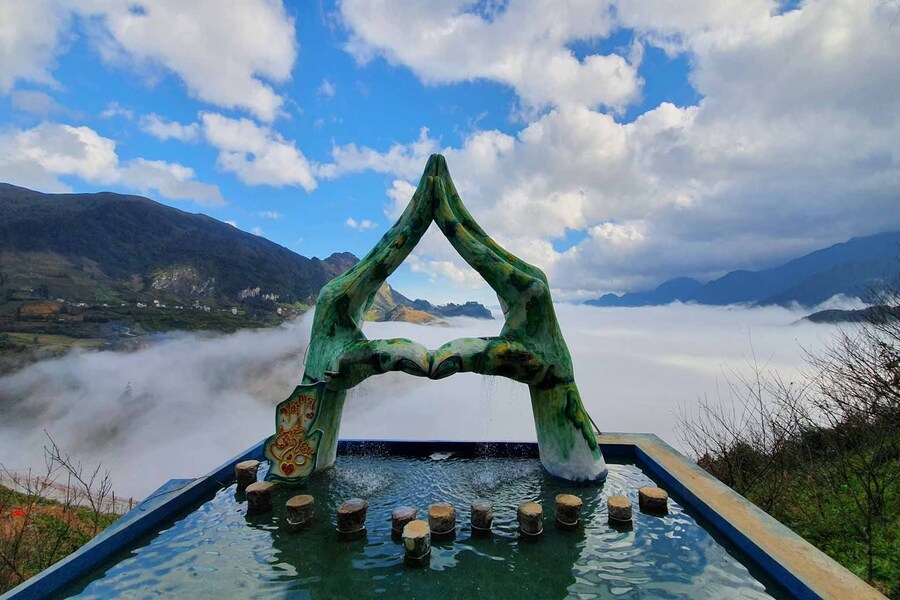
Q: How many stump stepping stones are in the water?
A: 12